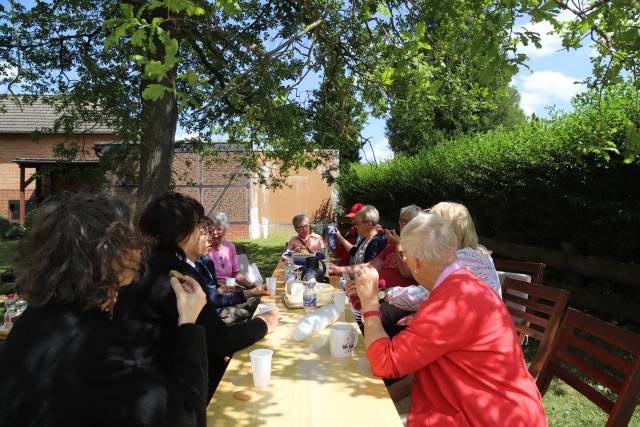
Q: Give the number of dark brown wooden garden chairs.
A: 3